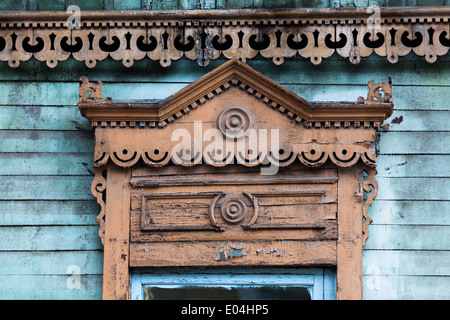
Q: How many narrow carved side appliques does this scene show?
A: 2